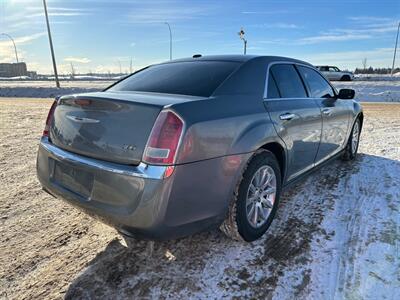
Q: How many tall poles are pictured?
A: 5